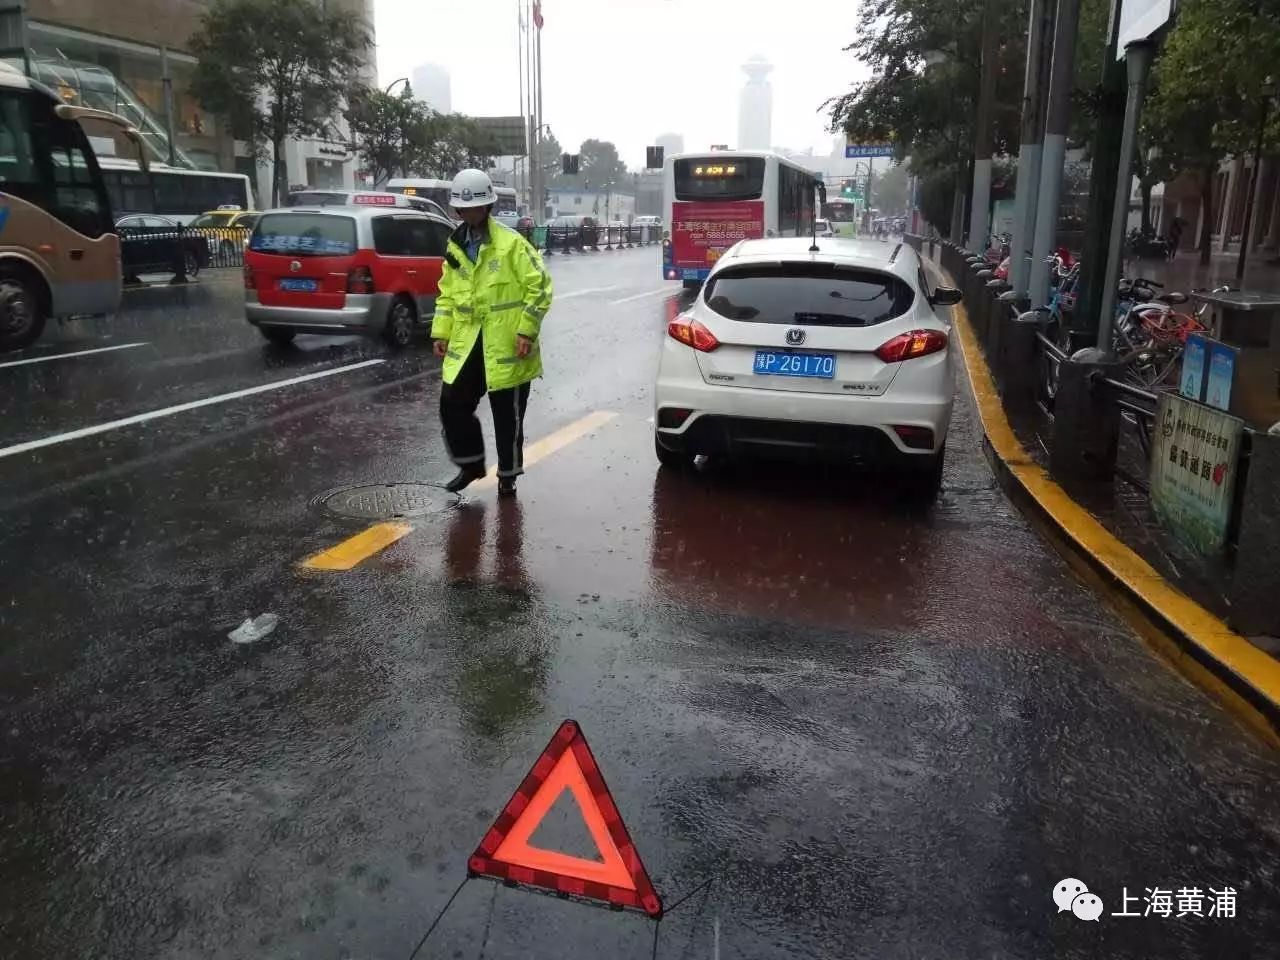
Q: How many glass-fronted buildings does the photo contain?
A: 1